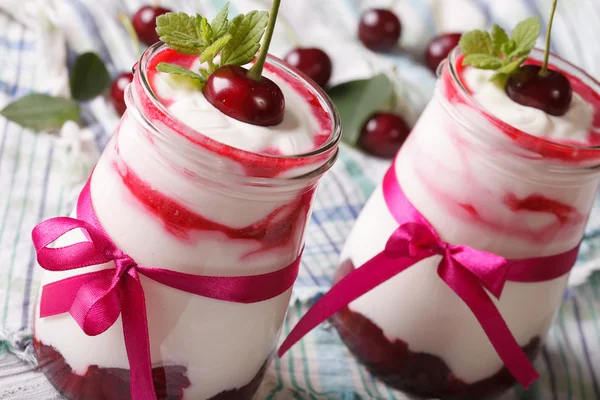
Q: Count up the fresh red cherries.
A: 8